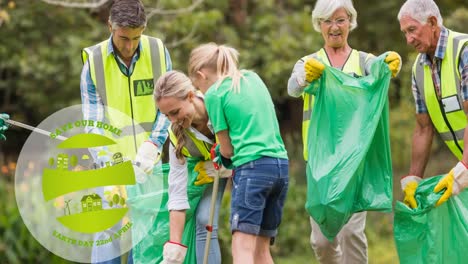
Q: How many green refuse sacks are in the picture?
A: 3